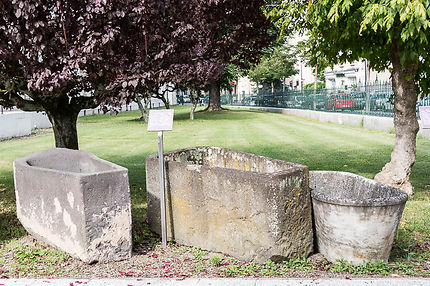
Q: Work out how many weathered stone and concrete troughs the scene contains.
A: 3